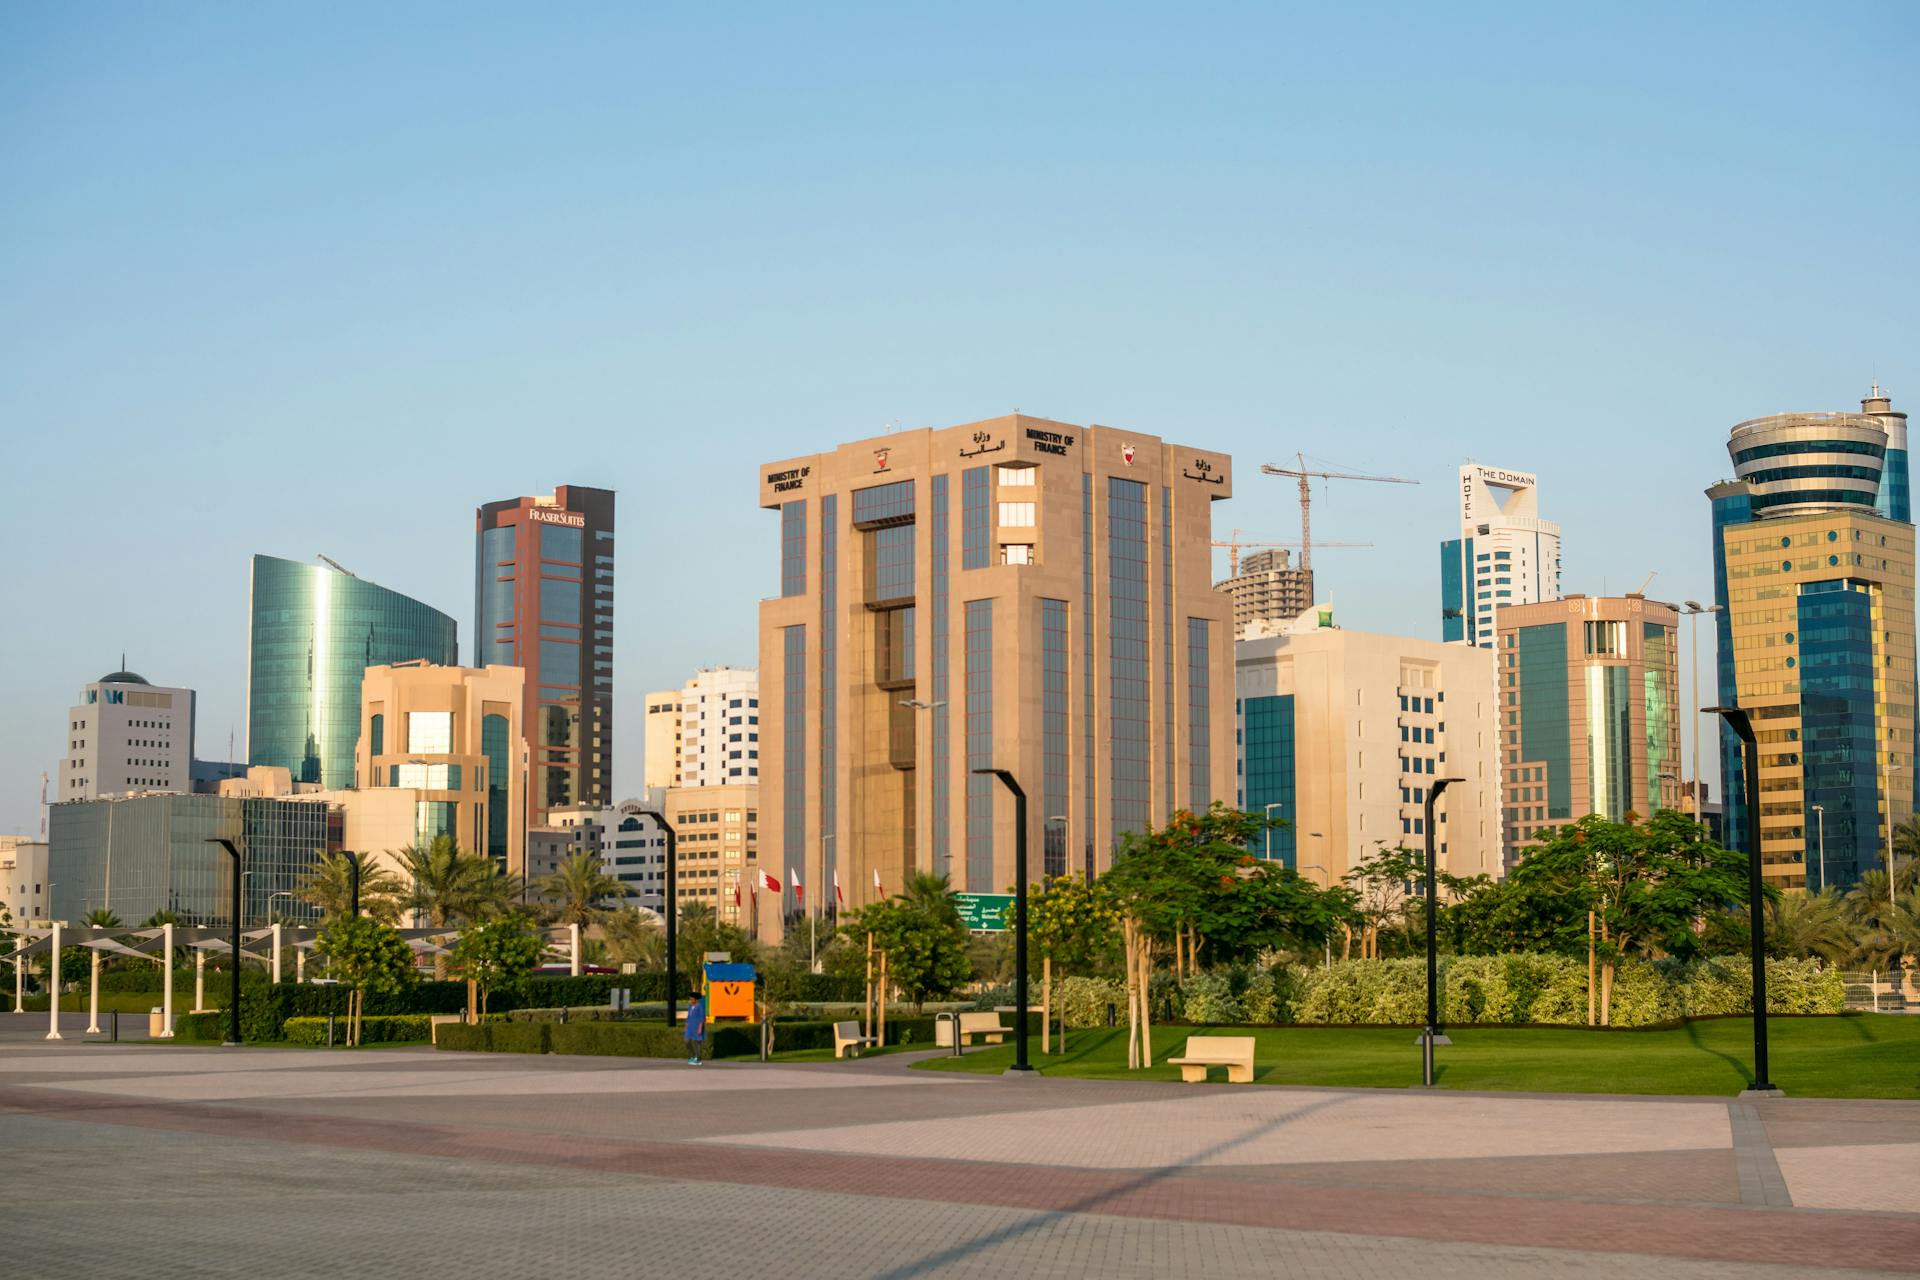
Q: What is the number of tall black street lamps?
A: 6